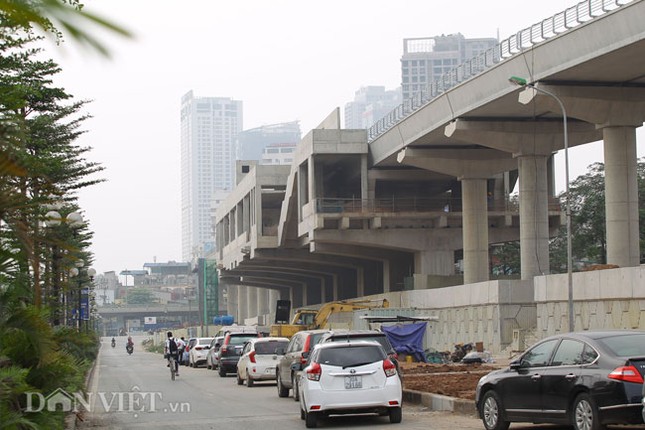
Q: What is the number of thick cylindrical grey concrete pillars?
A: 3